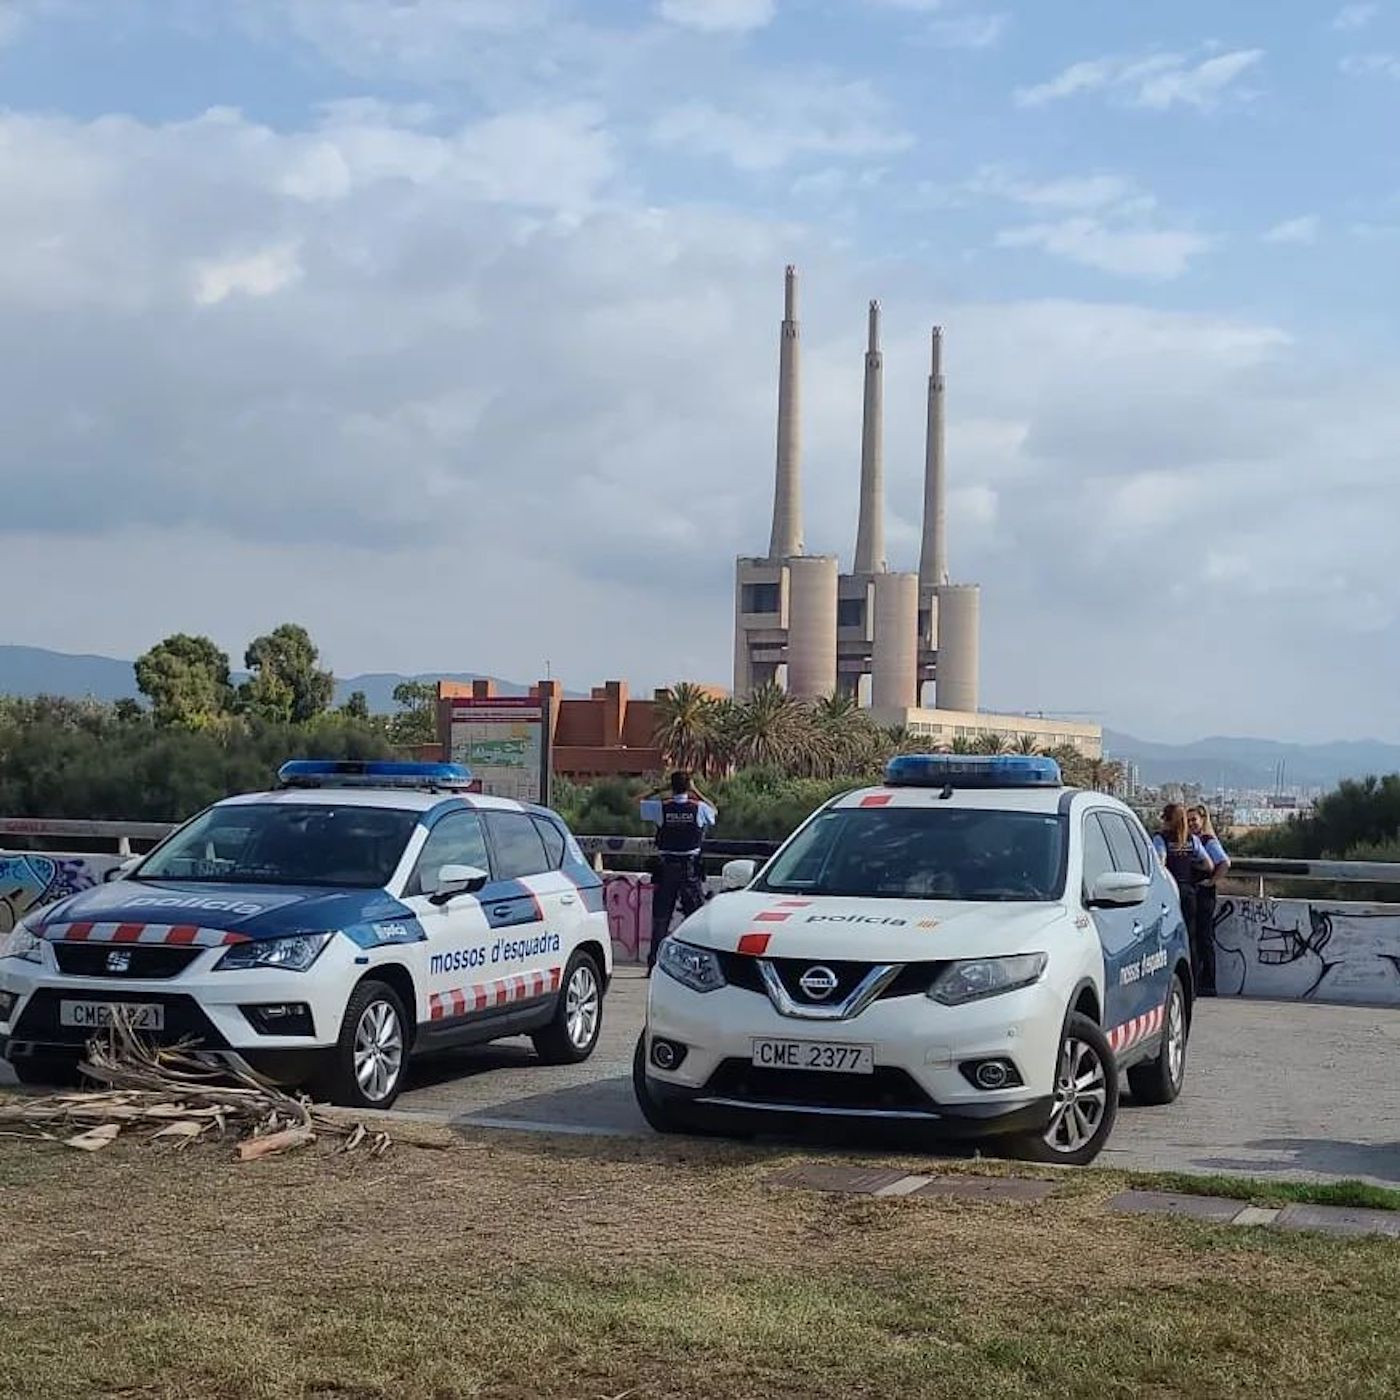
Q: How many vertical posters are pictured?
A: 1